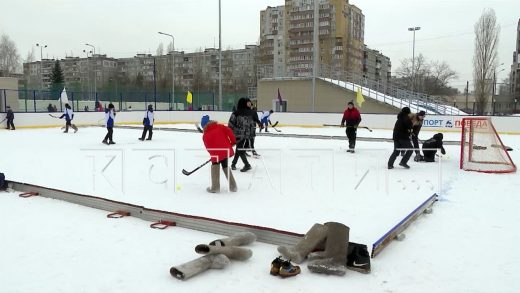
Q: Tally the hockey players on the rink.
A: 12